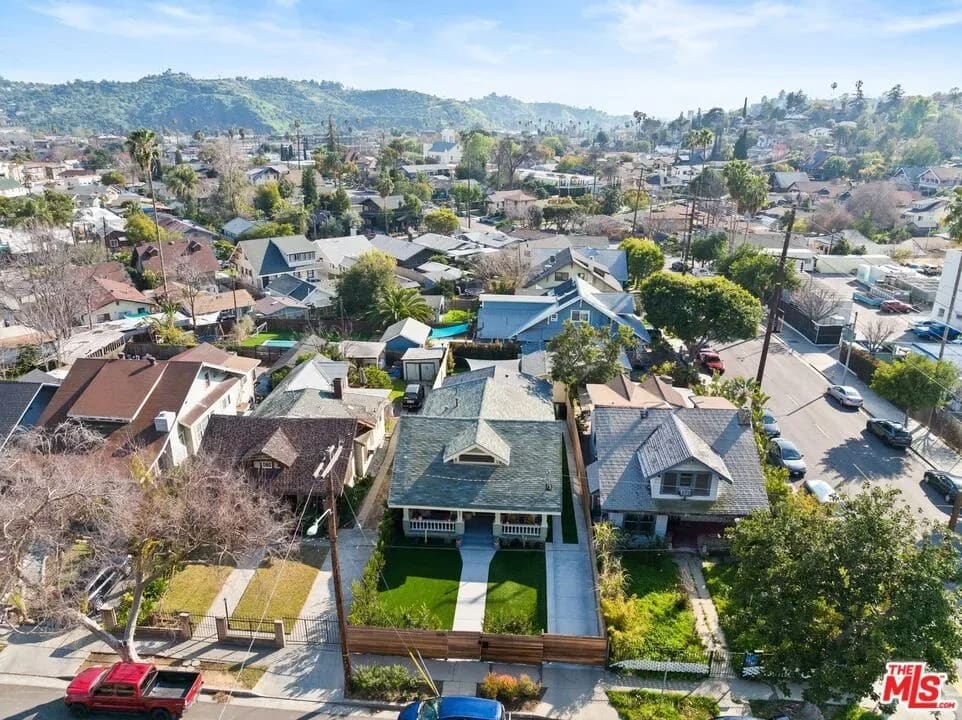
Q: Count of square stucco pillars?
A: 4